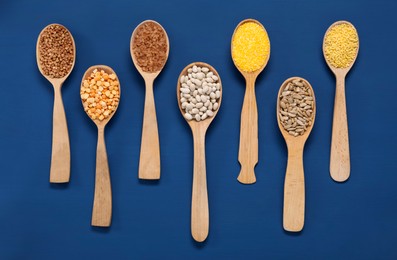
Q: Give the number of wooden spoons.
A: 7